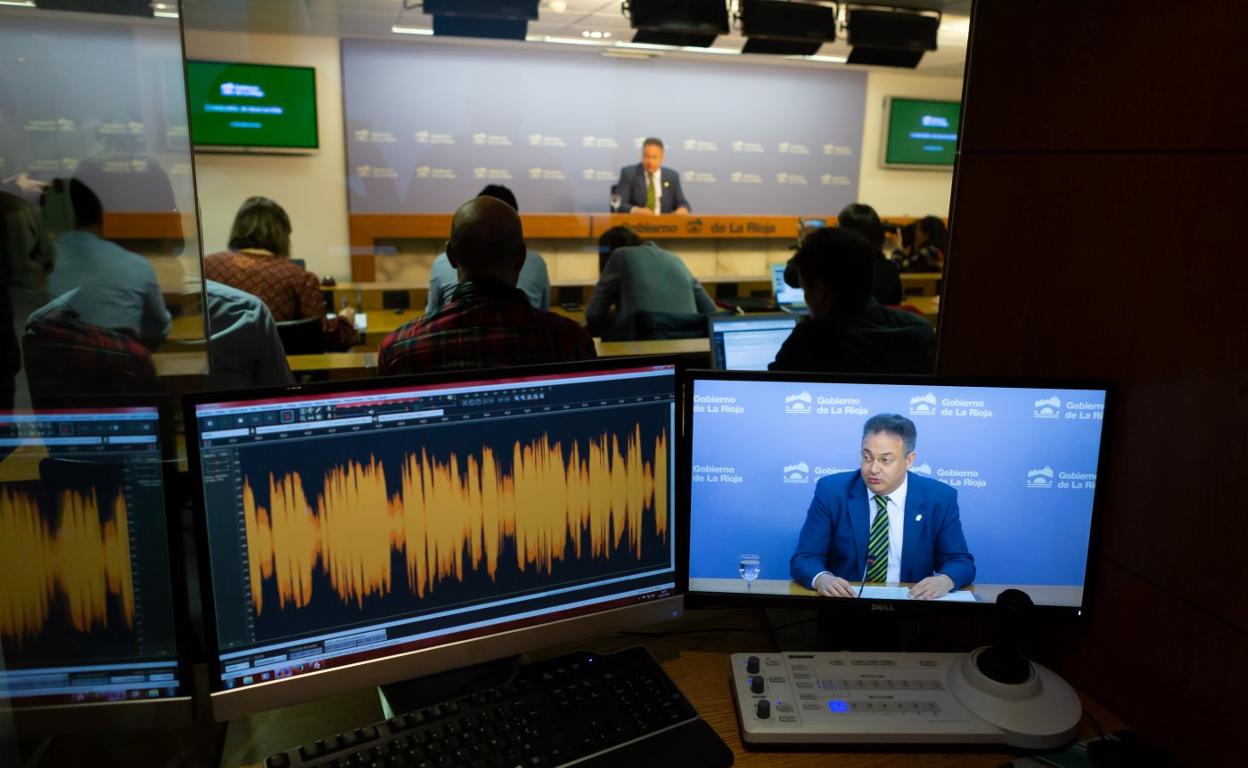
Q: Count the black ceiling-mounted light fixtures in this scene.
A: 4